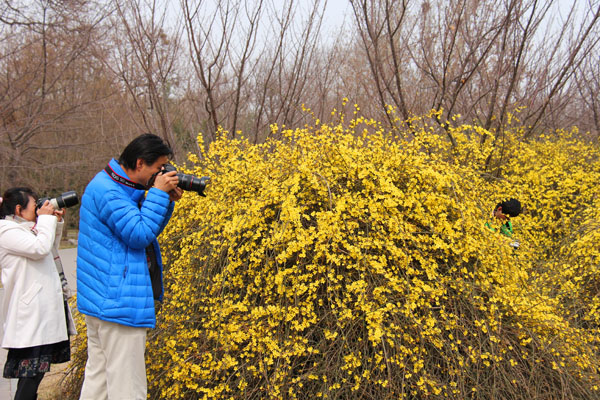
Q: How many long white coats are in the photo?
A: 1